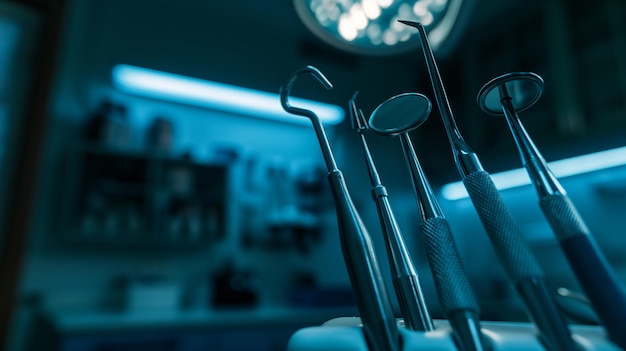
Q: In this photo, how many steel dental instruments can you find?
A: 5